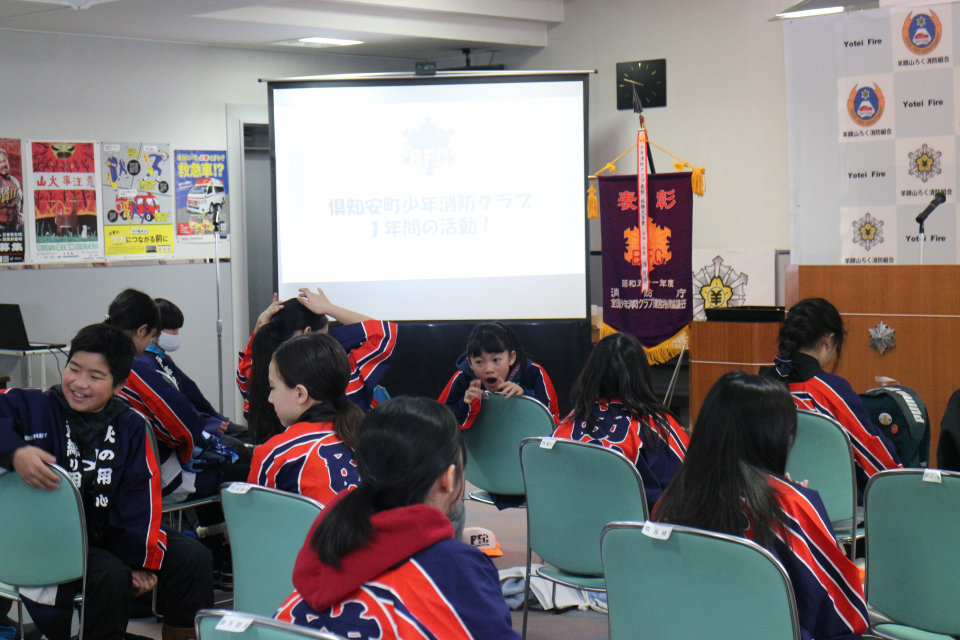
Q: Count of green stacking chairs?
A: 9